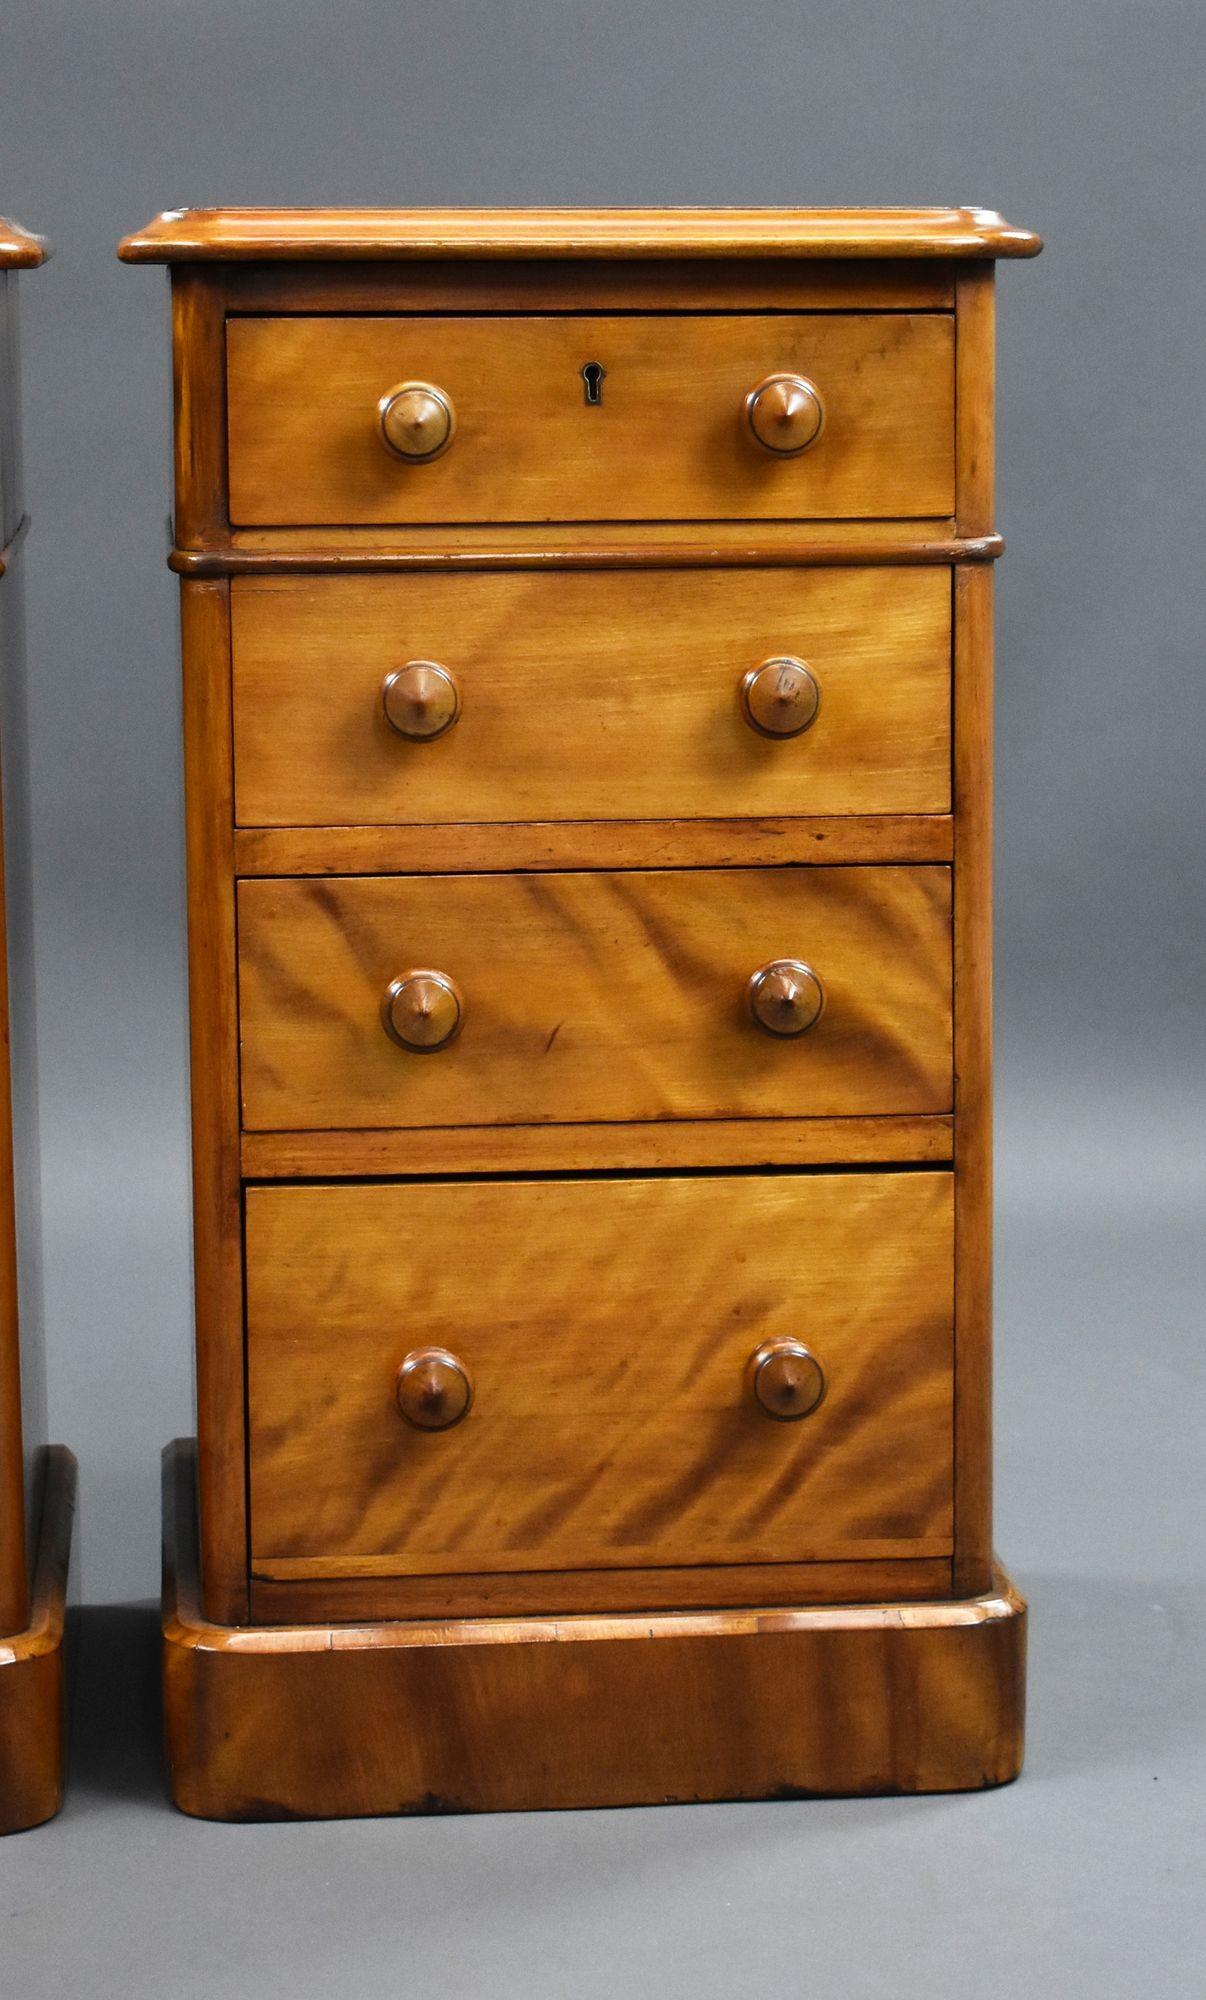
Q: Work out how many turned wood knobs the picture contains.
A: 8